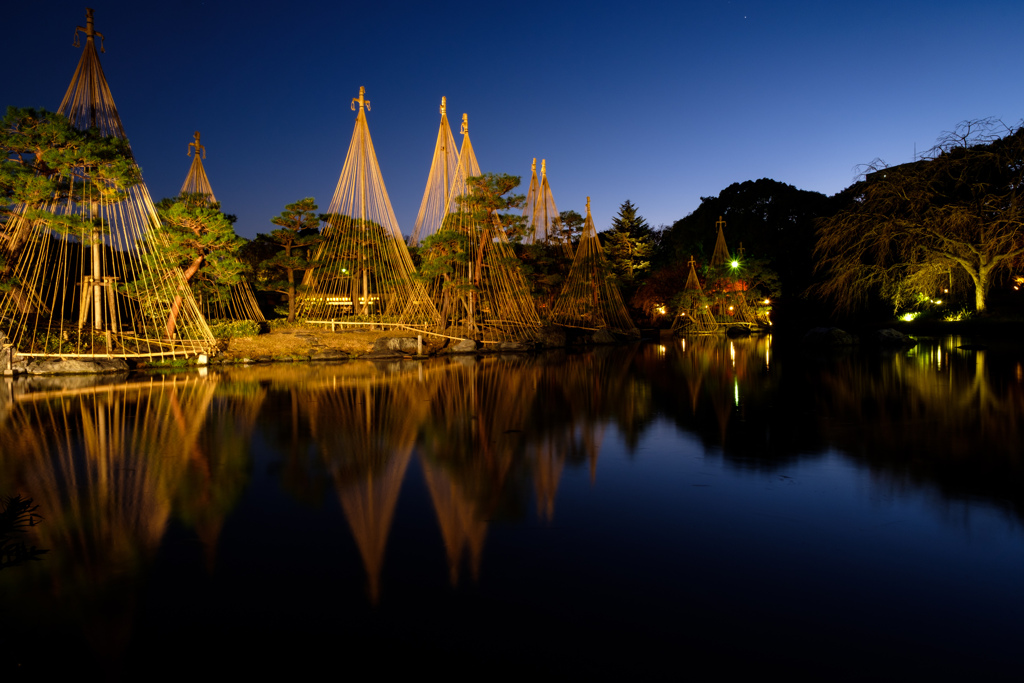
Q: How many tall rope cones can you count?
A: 11